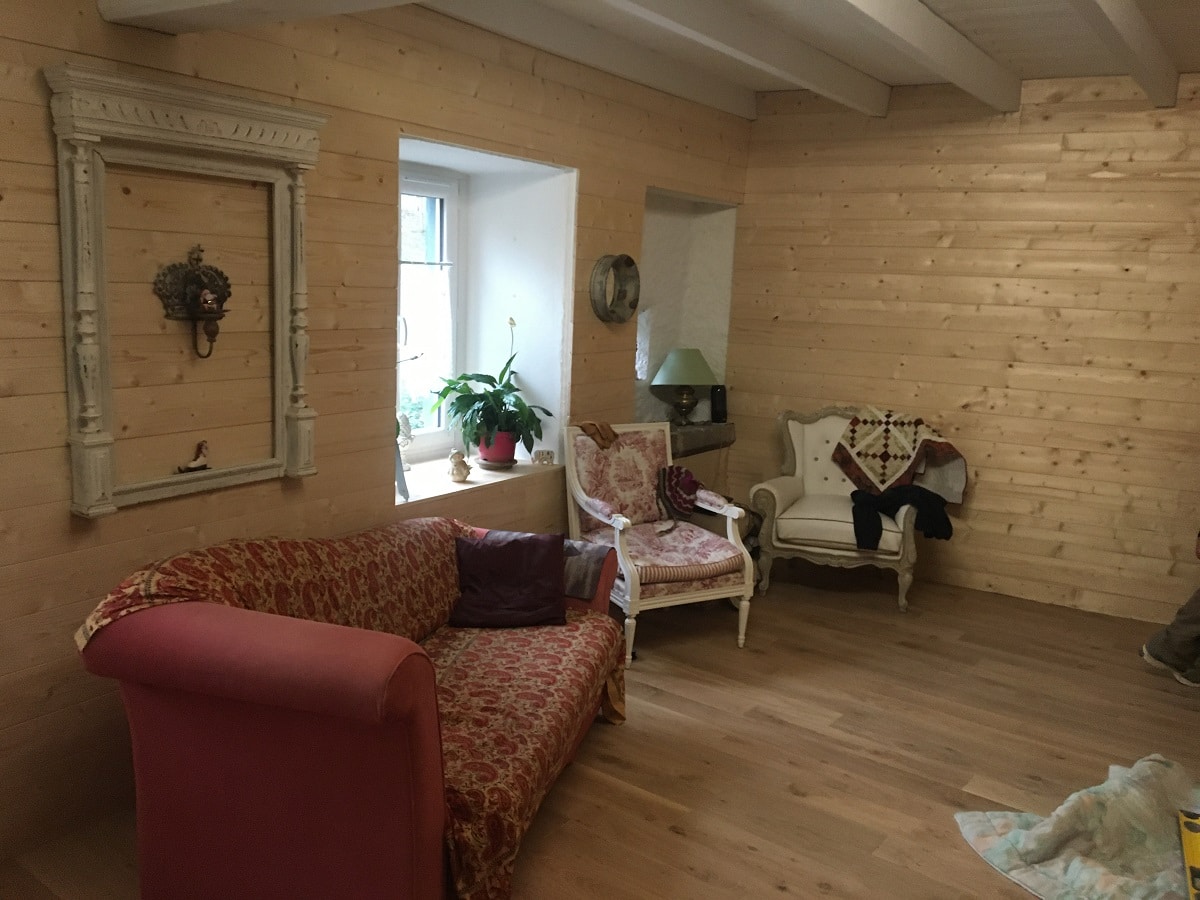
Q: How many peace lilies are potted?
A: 1